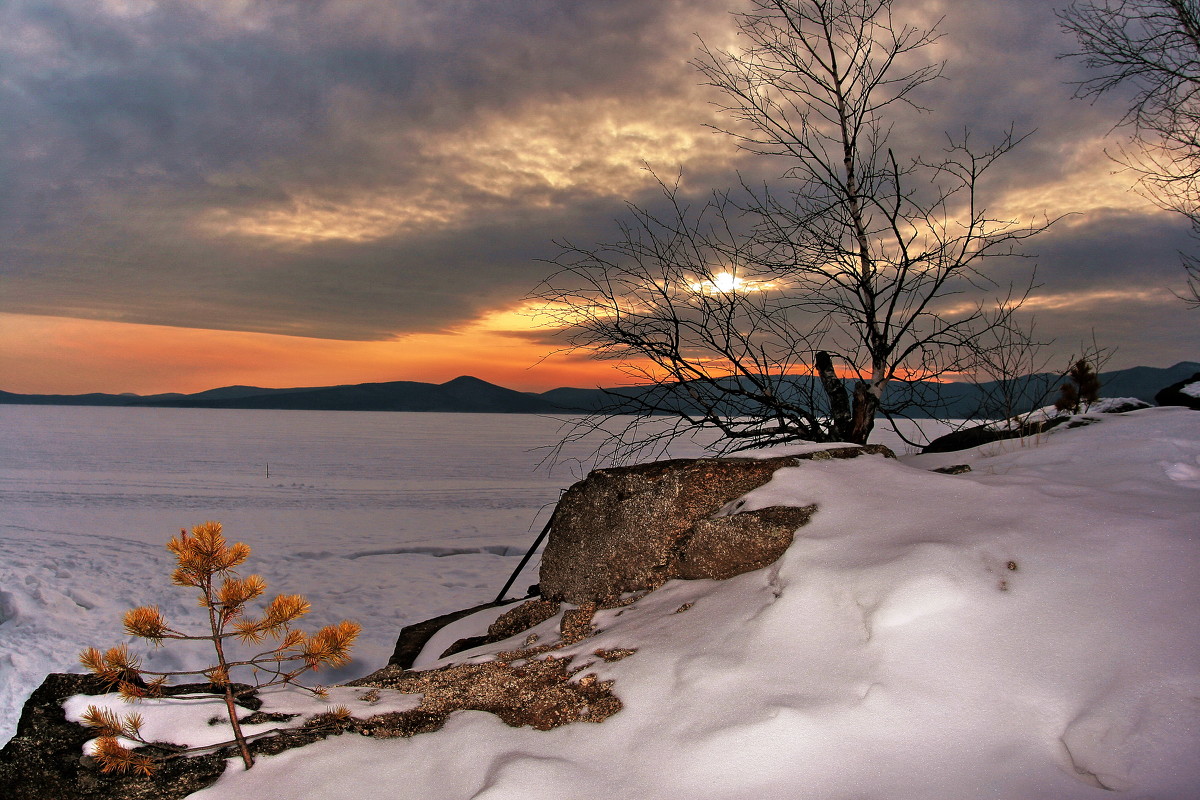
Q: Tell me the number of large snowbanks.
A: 1